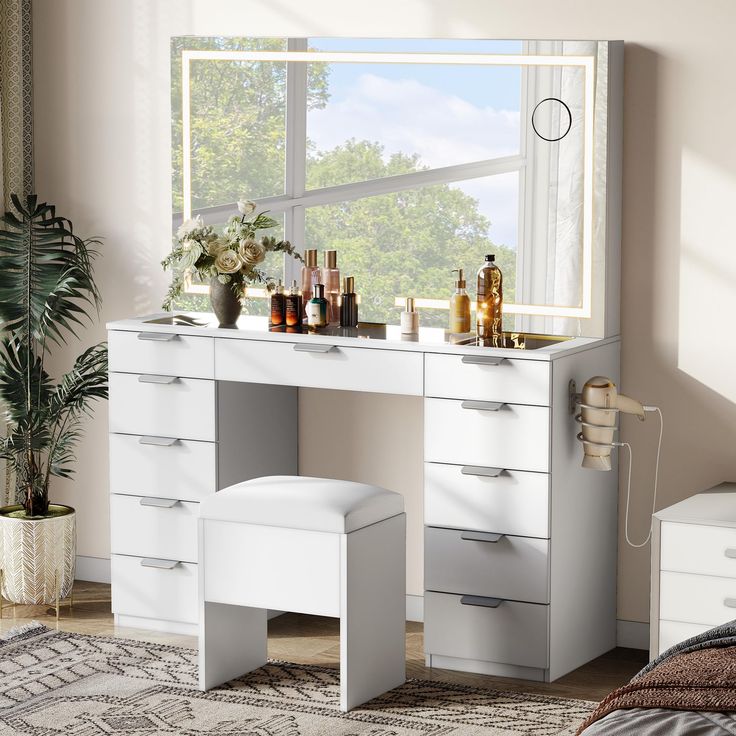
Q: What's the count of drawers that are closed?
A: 14